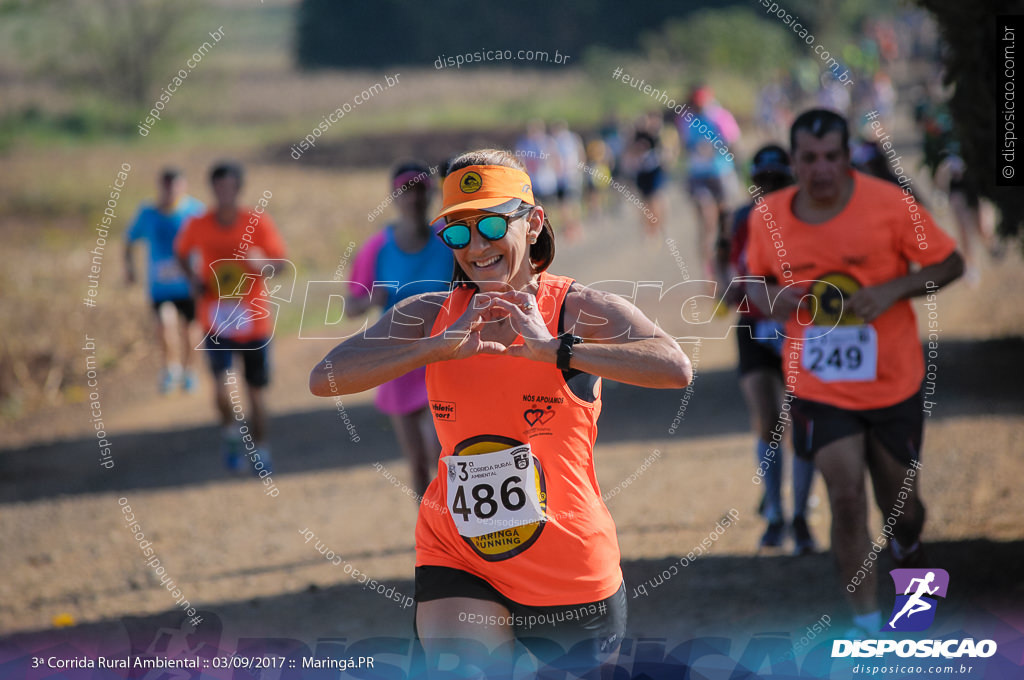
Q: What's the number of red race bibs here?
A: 0